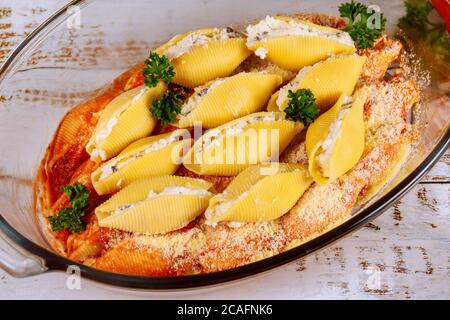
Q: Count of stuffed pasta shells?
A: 10